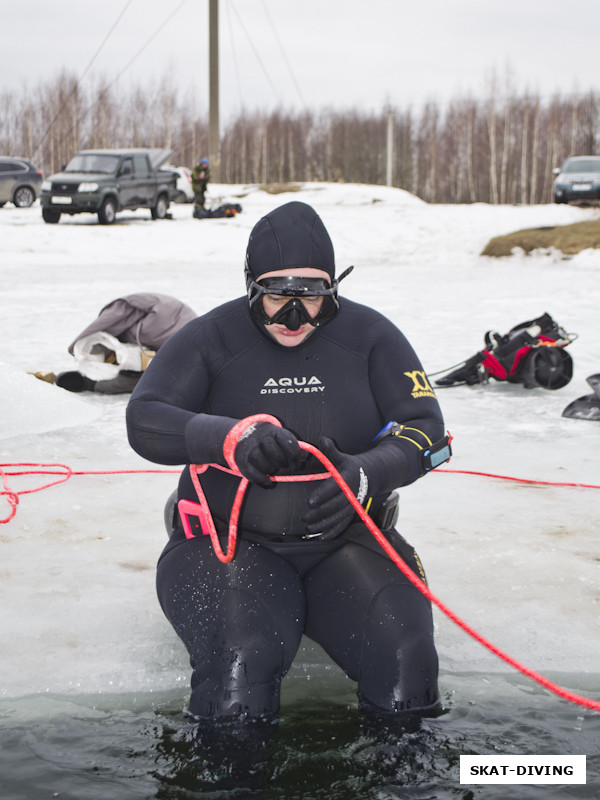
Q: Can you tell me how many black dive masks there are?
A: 1